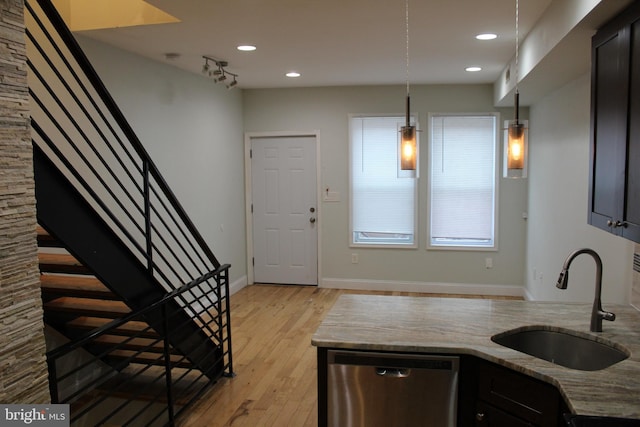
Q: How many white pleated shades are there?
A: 2